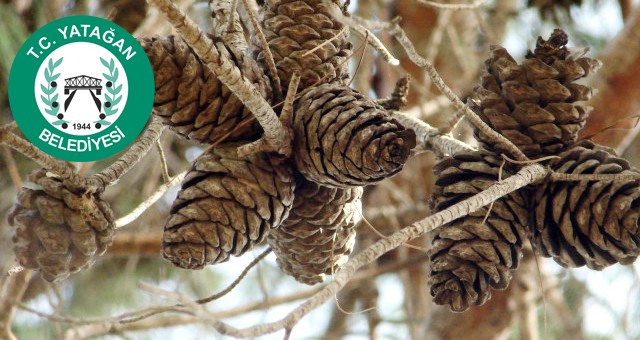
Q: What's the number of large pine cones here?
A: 9